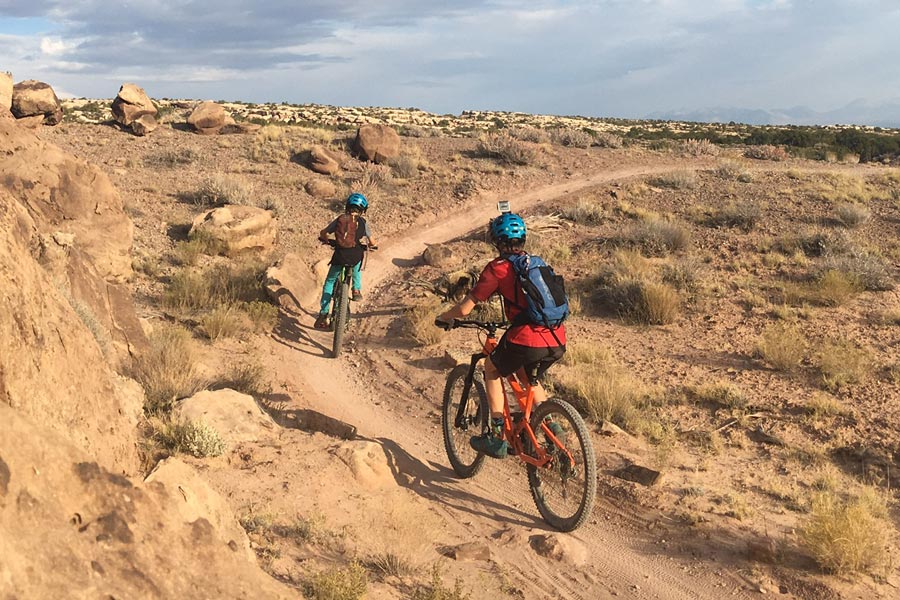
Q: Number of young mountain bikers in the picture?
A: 2